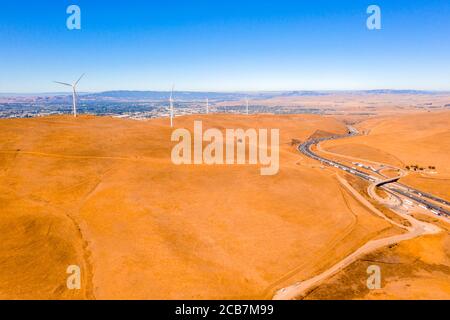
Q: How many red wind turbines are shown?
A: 0